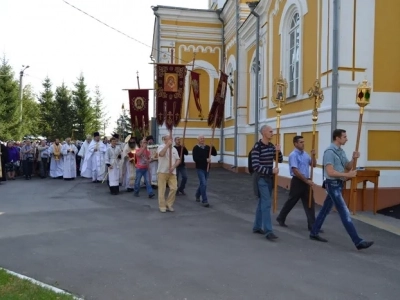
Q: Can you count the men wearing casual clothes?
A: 7